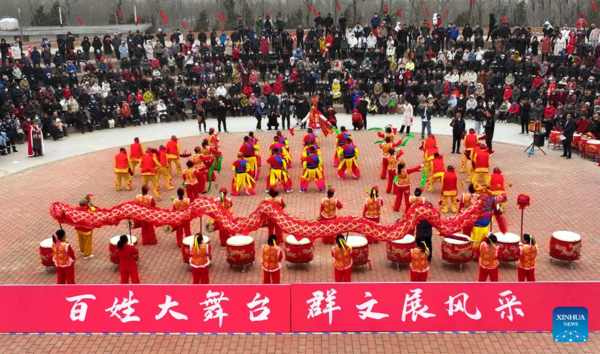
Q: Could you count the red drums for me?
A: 14